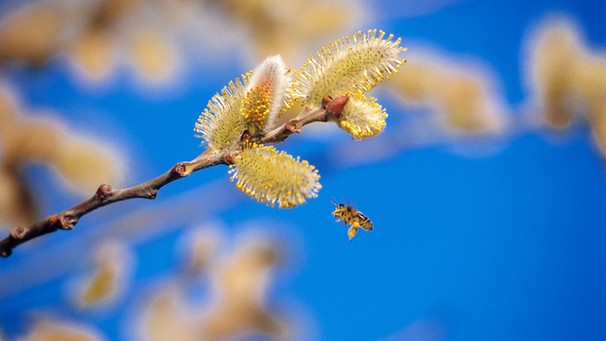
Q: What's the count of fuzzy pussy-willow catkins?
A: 5